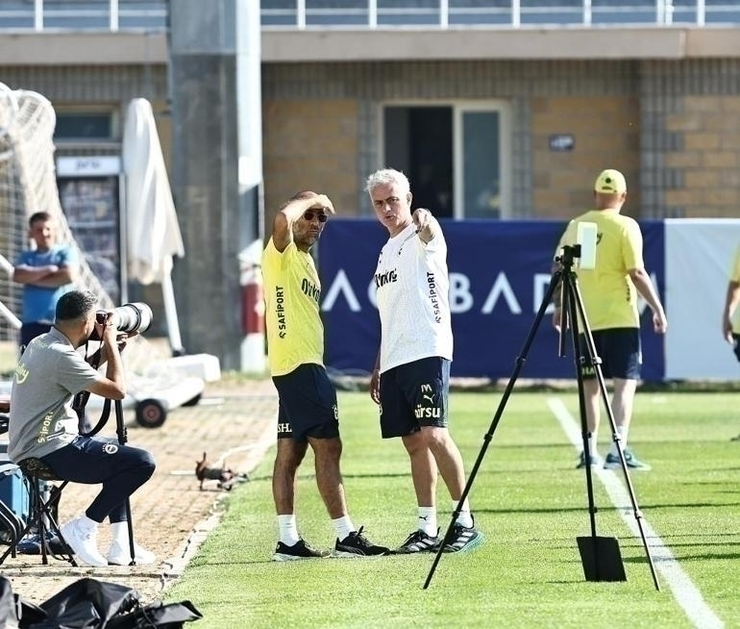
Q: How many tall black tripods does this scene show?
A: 1